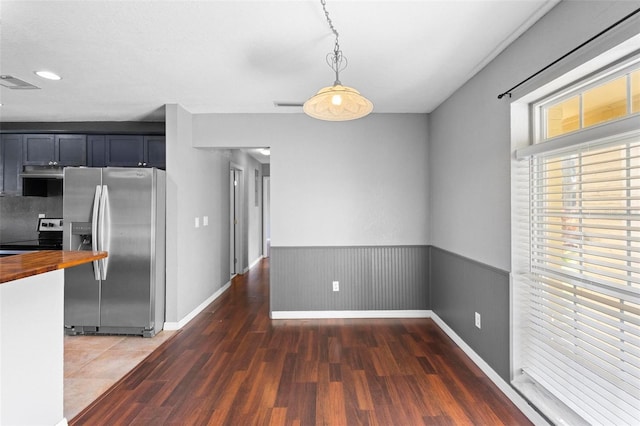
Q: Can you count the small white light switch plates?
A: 2